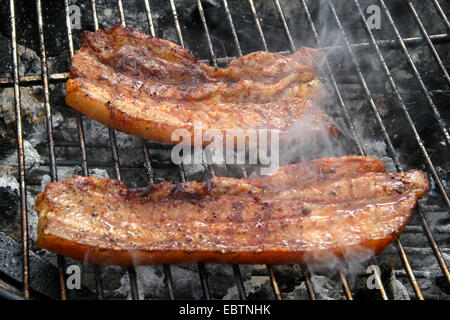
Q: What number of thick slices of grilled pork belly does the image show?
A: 2